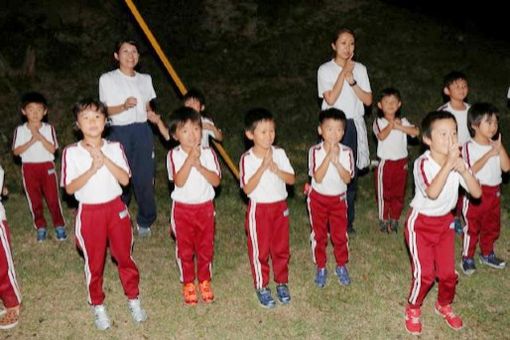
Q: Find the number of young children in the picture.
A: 11